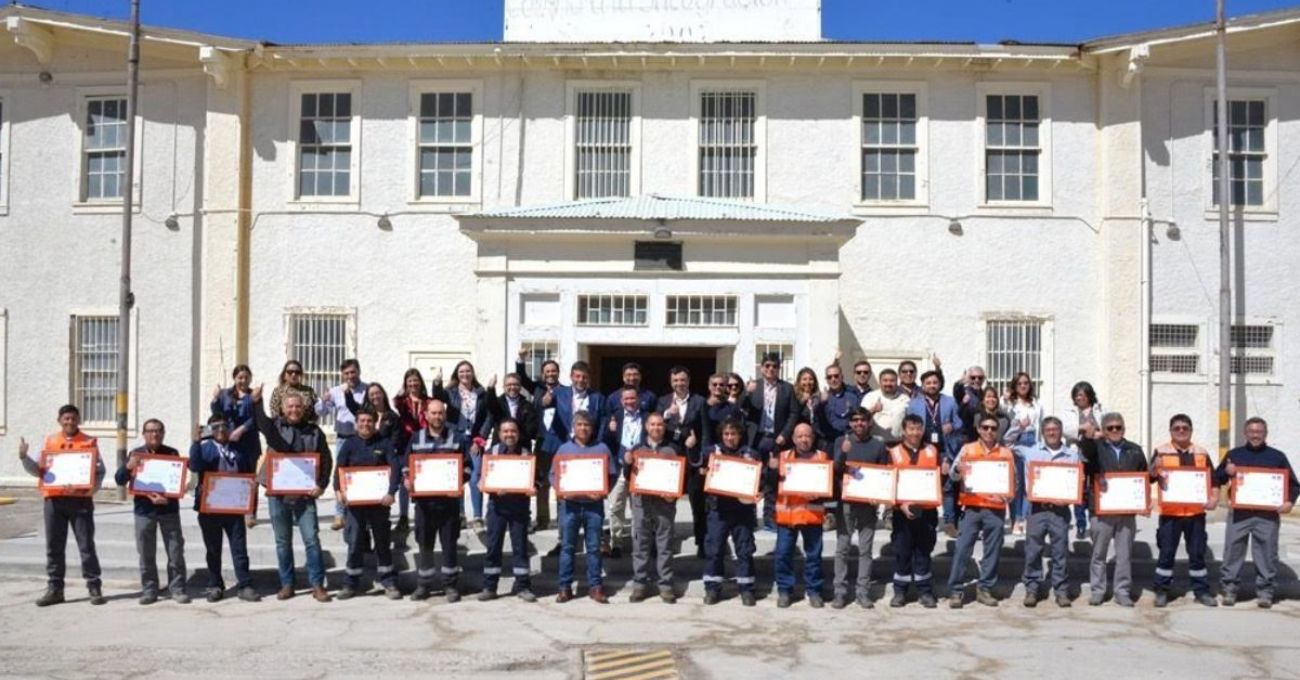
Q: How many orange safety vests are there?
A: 5